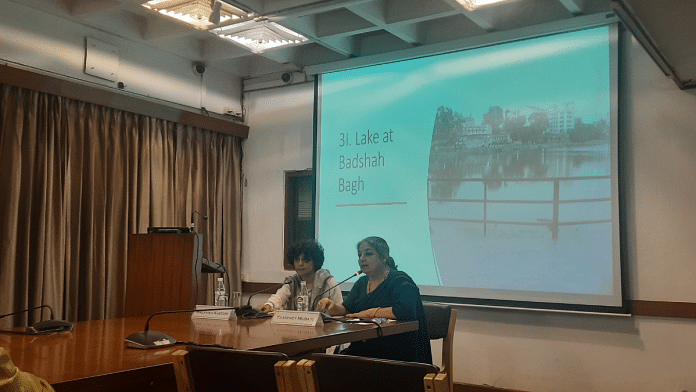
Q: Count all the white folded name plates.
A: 2